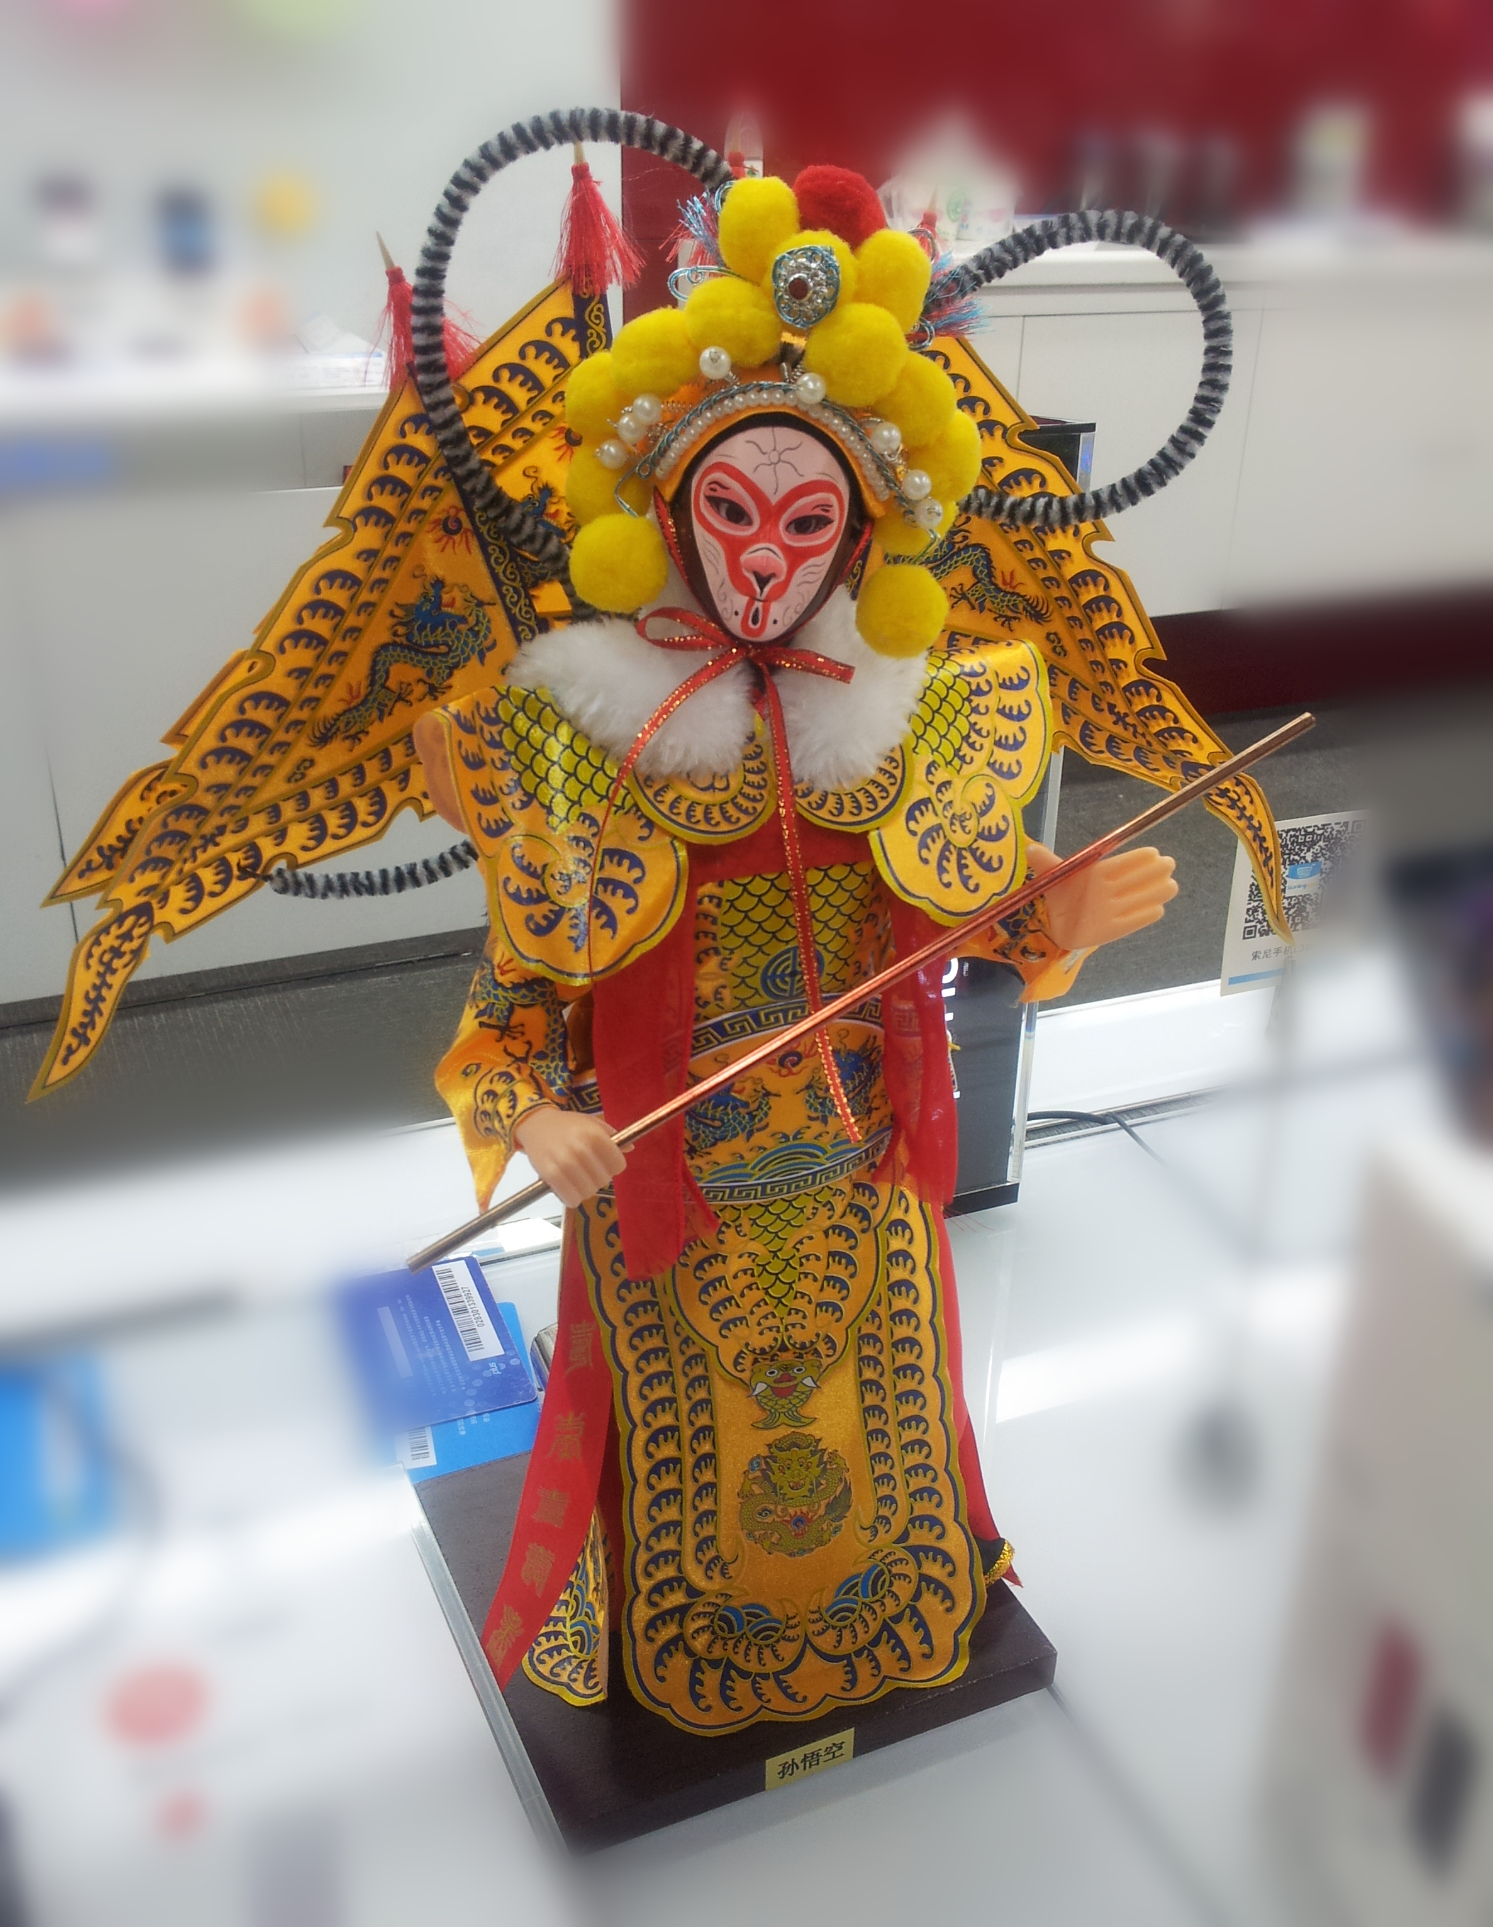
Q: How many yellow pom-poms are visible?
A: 13